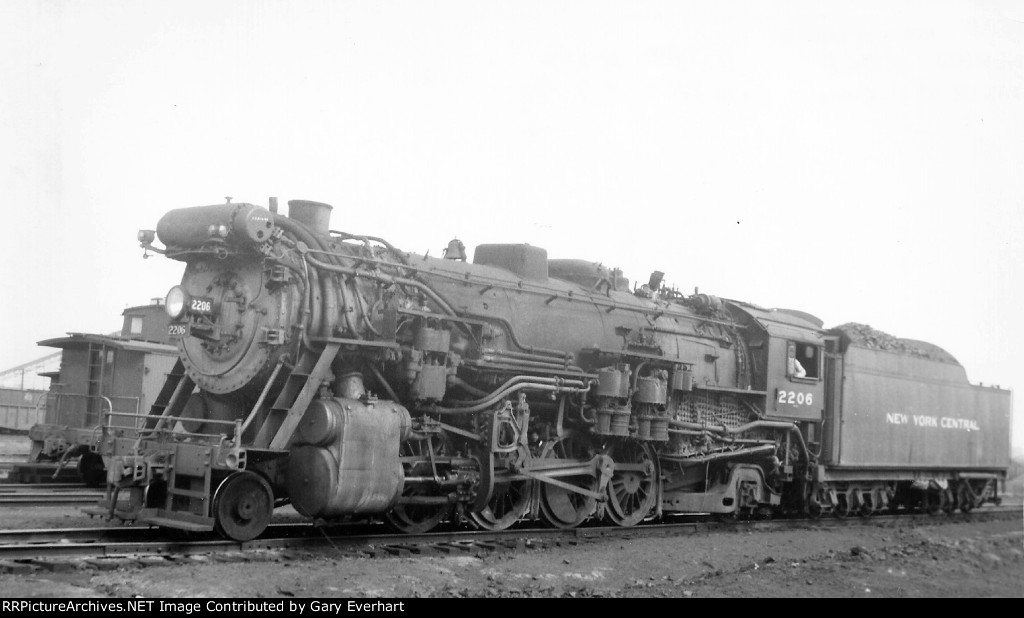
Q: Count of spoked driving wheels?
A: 4